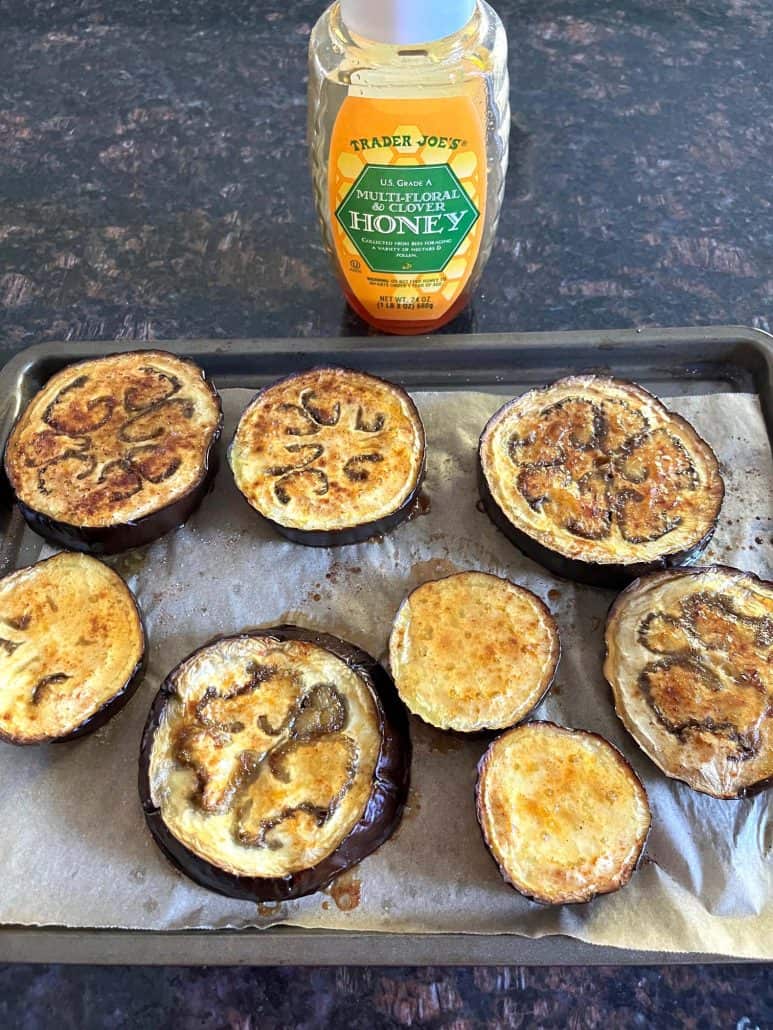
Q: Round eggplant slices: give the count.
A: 8